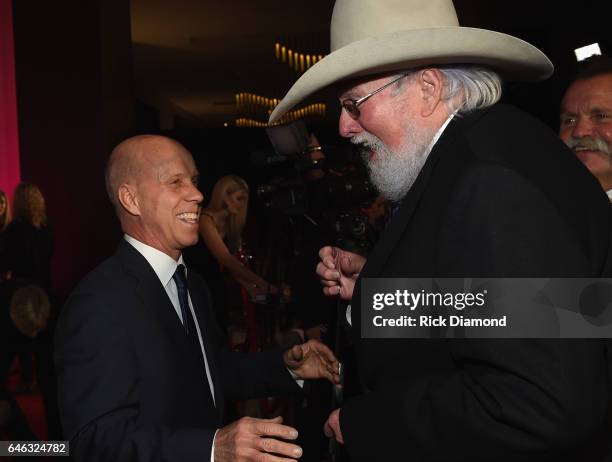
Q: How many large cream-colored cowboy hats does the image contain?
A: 1